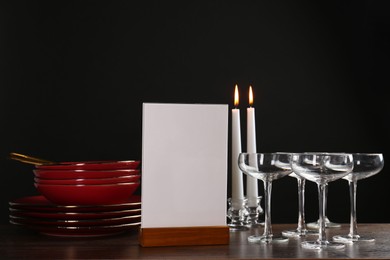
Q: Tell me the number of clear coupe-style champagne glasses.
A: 5